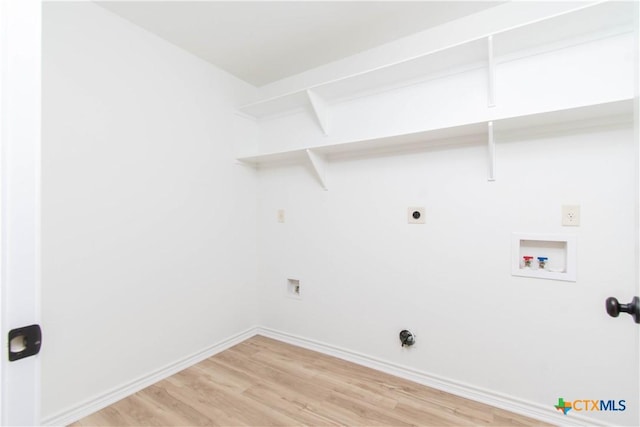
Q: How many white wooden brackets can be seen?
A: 4